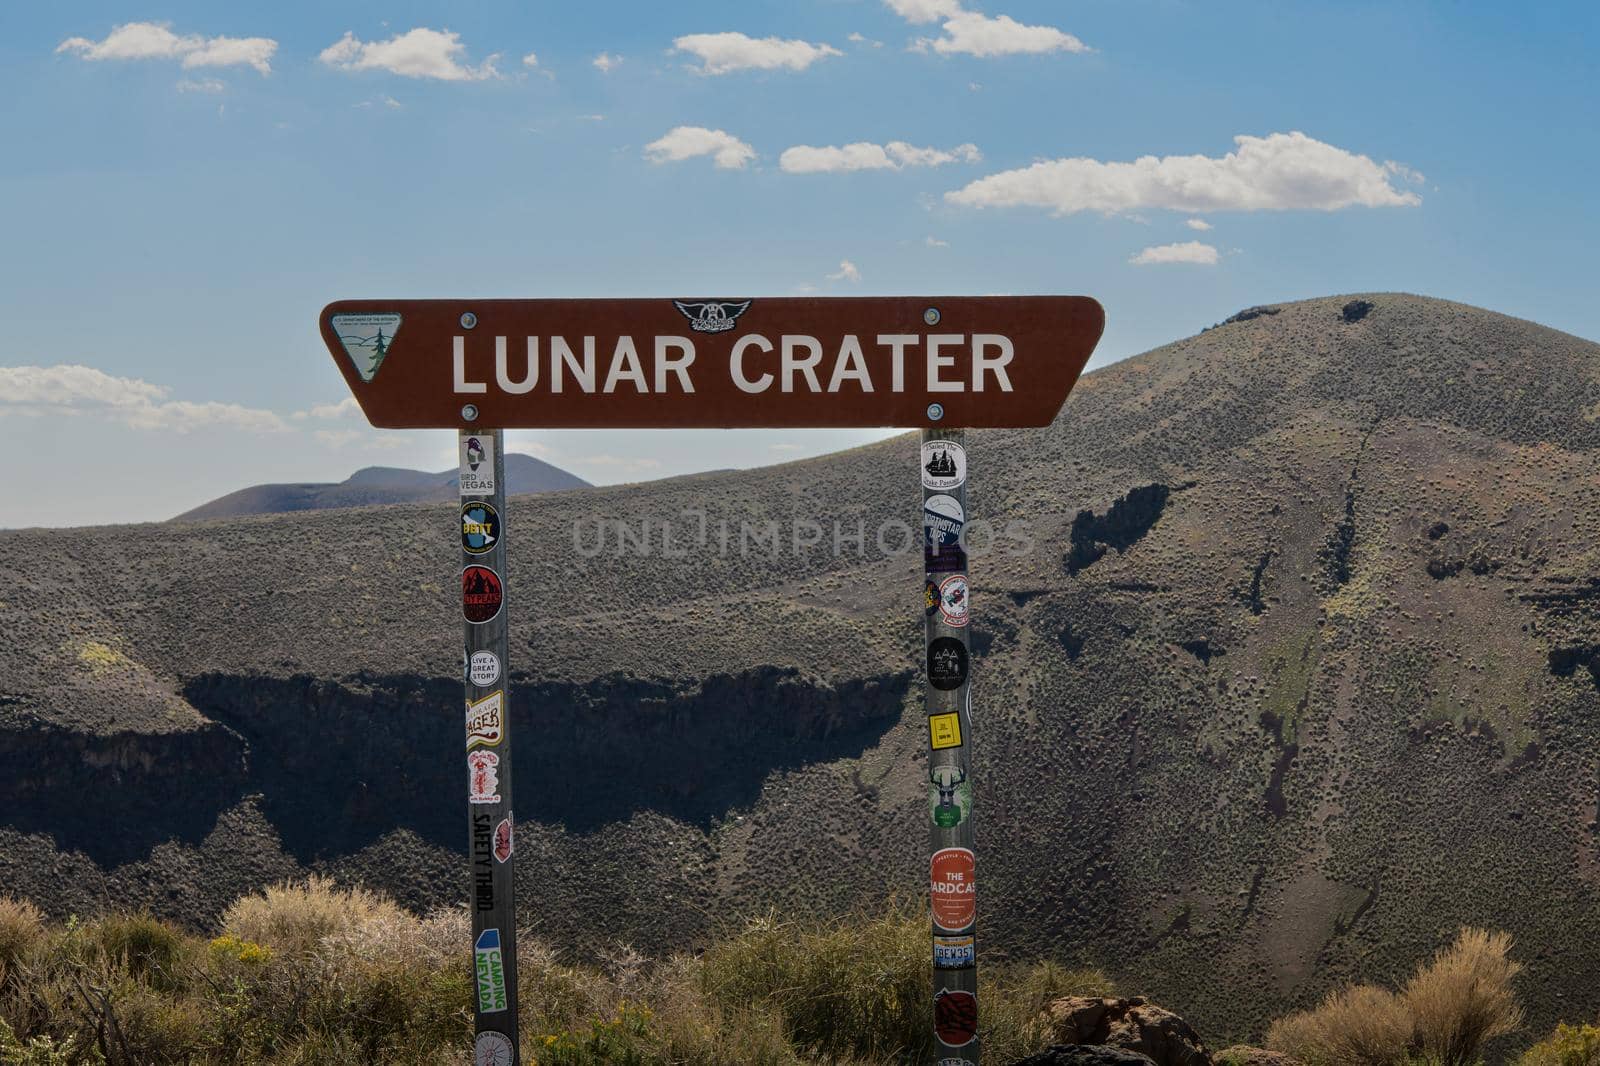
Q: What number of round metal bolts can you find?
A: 4